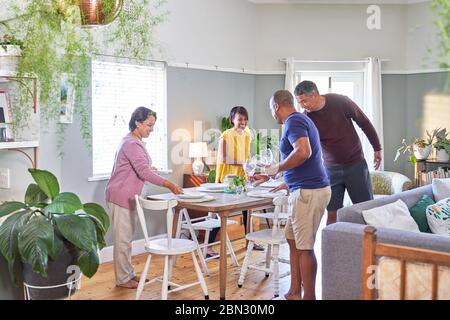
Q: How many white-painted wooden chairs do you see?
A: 4